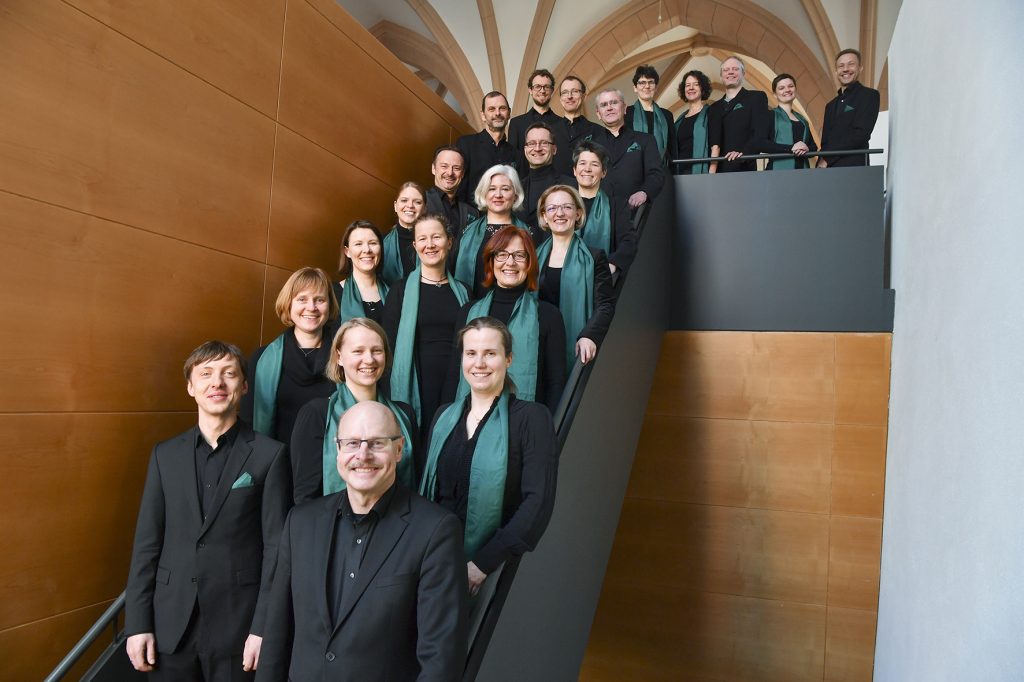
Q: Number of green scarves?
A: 13